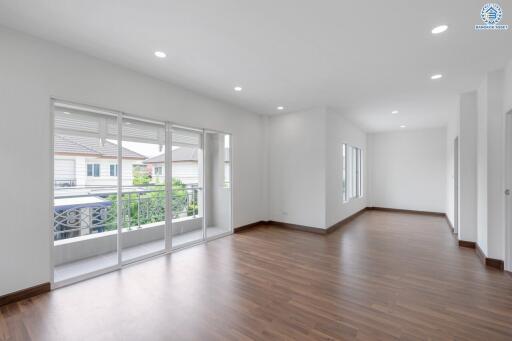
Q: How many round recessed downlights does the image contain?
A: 7